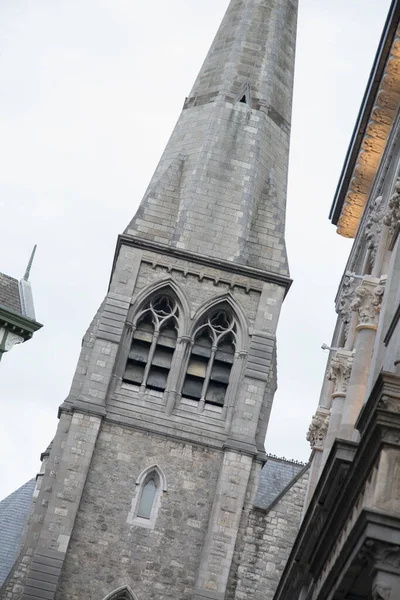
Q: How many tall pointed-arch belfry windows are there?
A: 2